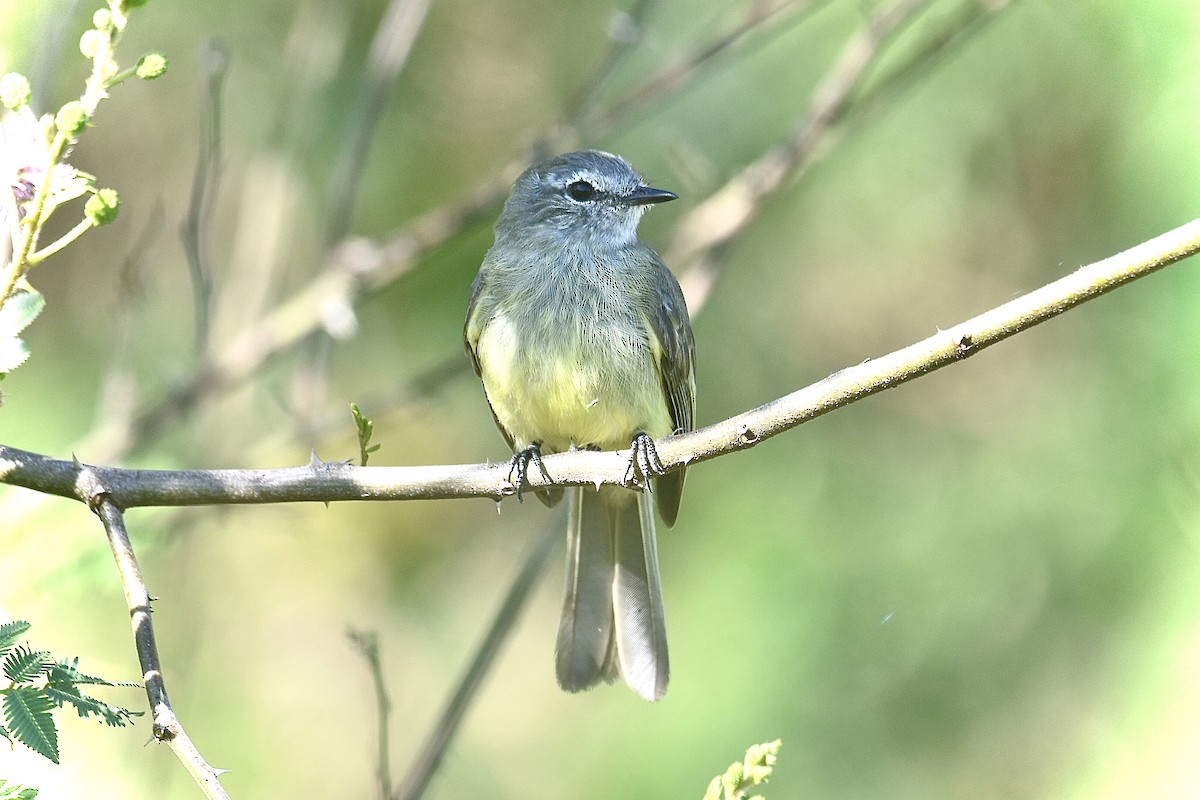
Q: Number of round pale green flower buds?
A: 6